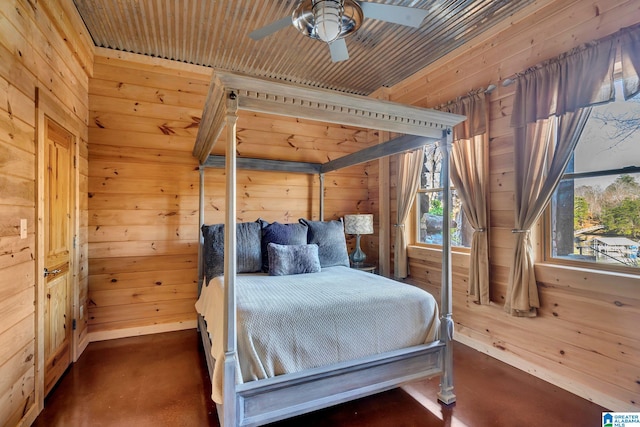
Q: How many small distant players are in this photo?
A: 0